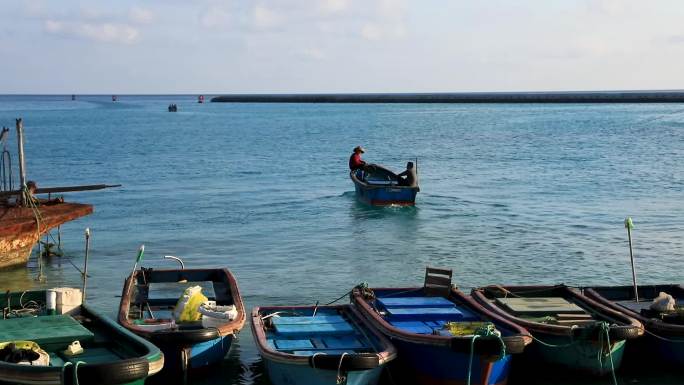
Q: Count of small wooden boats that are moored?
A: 6